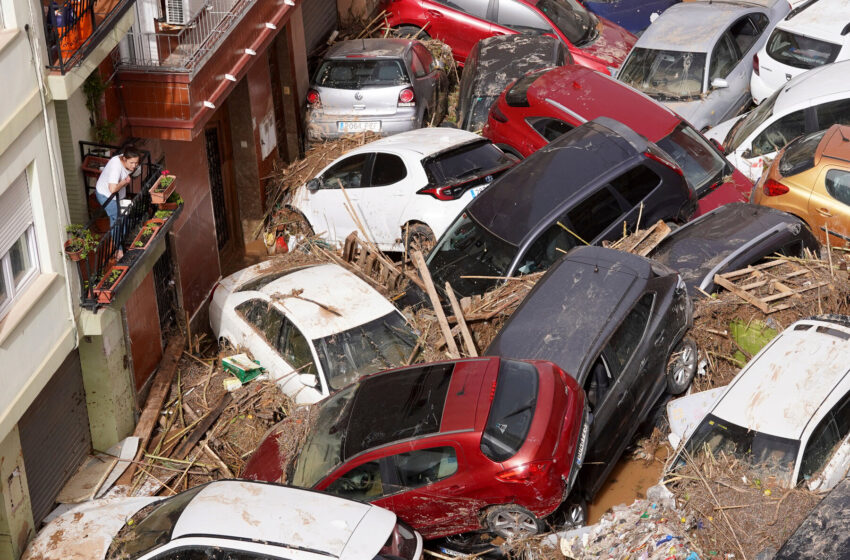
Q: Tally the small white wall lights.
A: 5